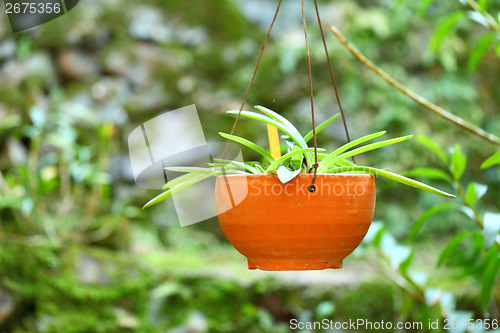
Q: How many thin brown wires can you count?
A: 3